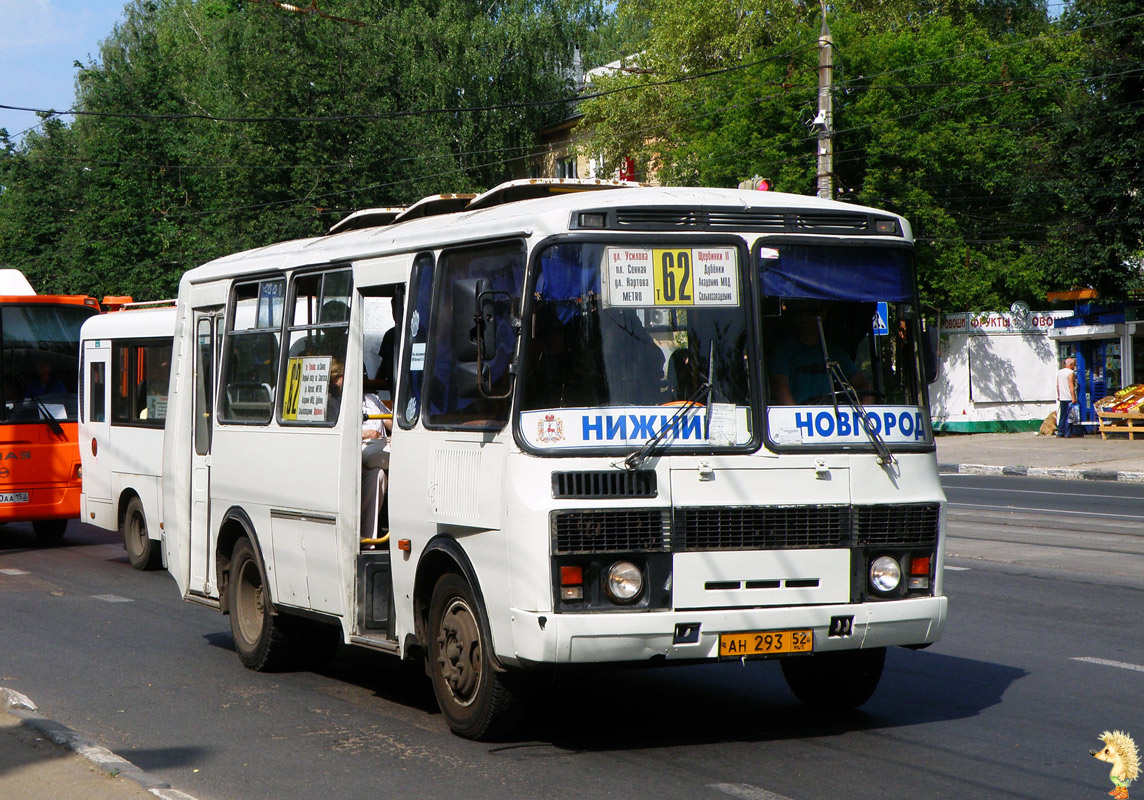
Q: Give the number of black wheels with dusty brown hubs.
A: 3